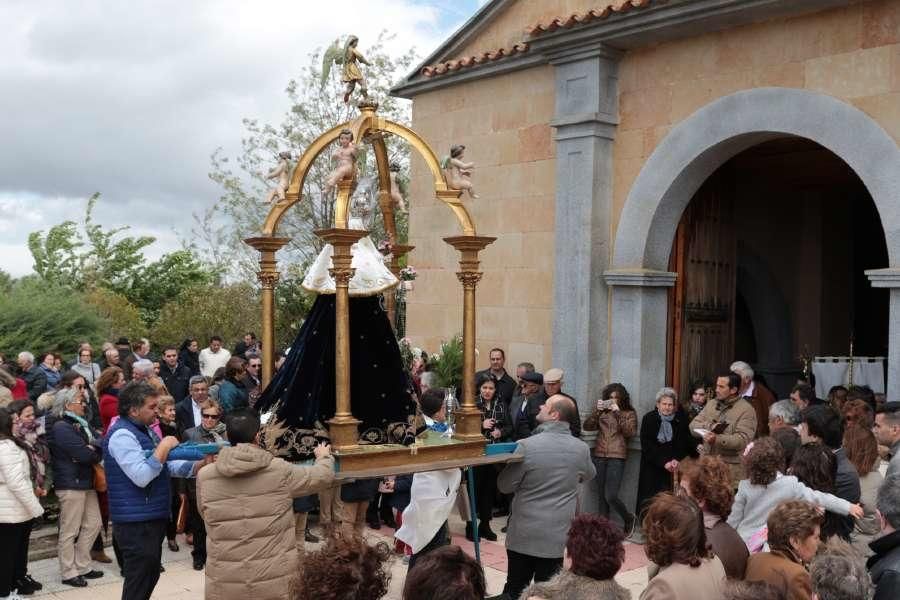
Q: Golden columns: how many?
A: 4